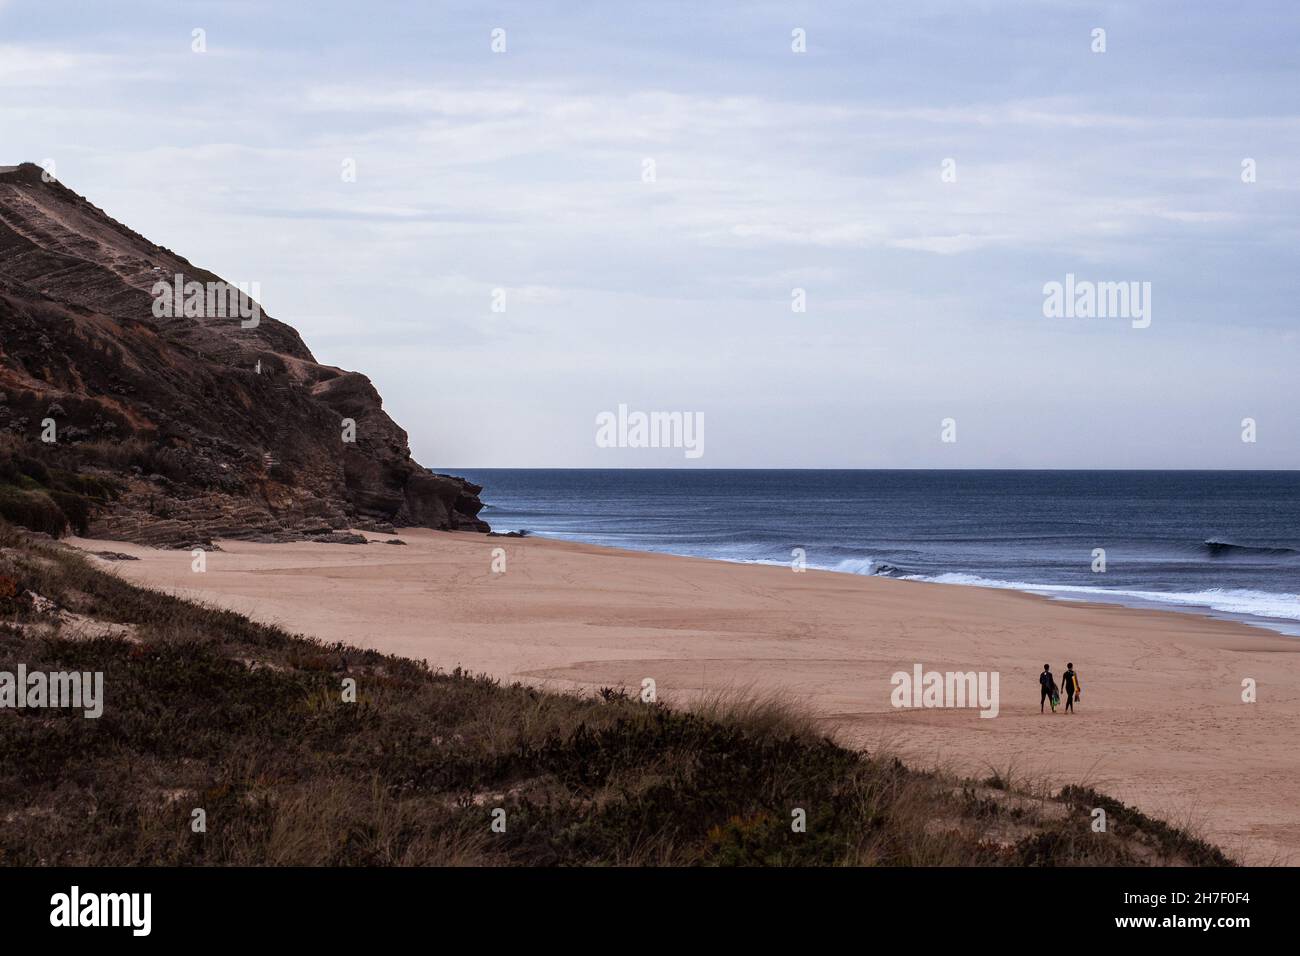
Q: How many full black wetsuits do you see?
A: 2